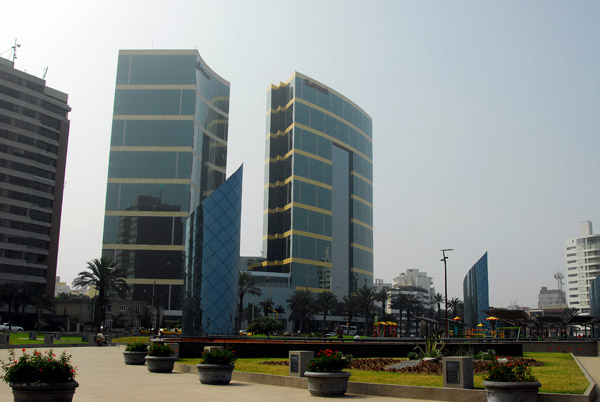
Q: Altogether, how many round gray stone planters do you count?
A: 6